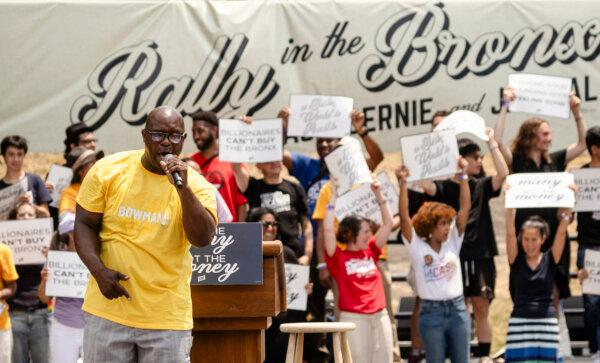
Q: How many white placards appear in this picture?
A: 15